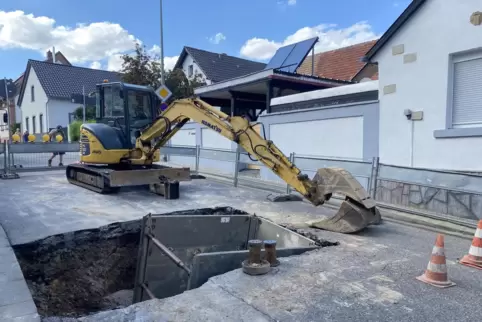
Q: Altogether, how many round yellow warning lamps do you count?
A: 4